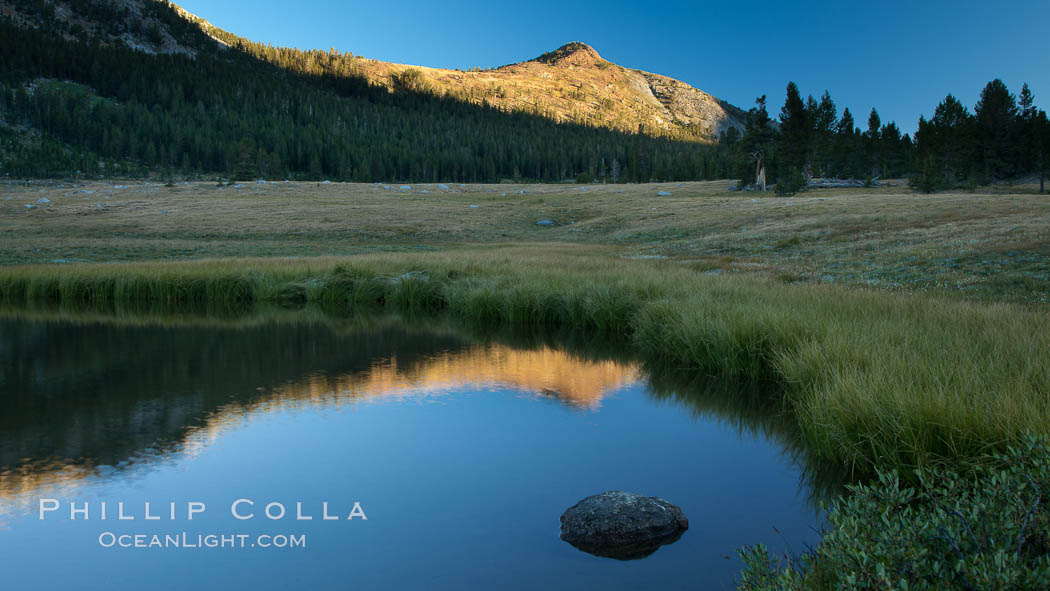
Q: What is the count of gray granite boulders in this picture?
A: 1